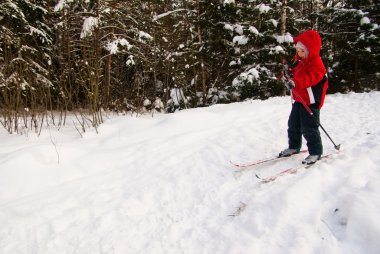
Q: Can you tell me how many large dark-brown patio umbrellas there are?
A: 0